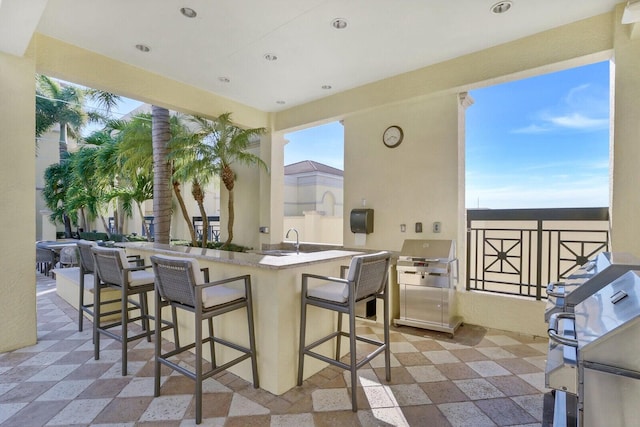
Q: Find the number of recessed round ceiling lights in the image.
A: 8